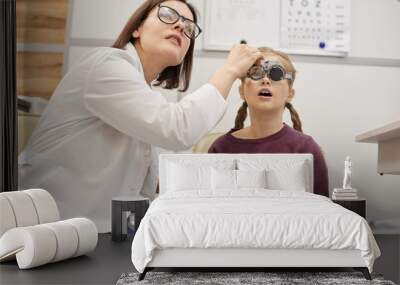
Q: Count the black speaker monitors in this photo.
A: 0